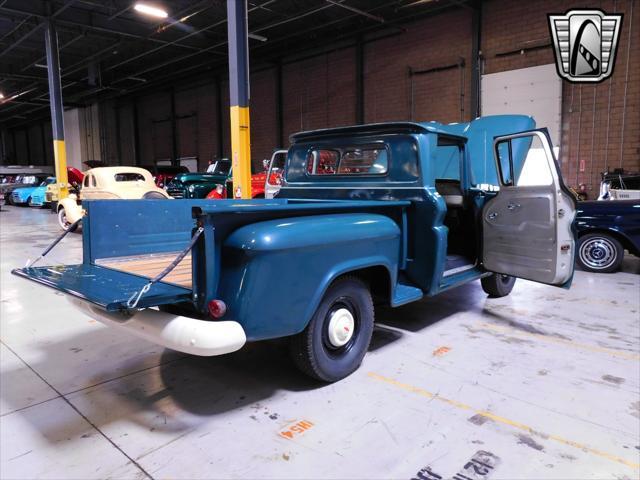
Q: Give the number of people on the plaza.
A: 0